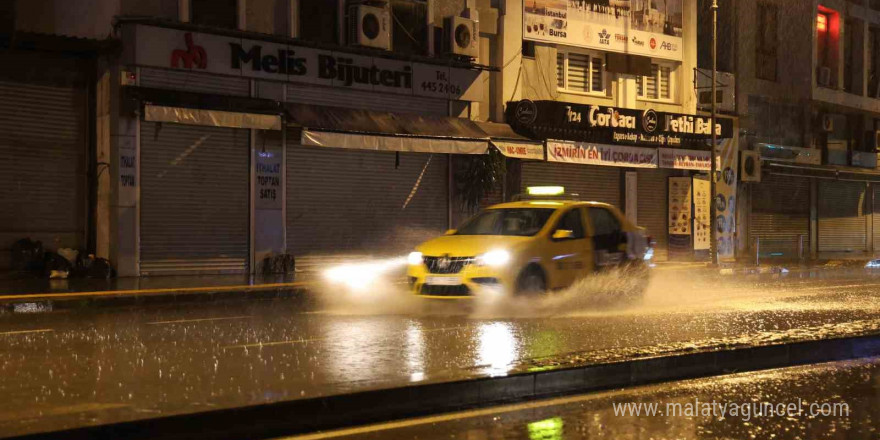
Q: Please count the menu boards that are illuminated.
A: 2